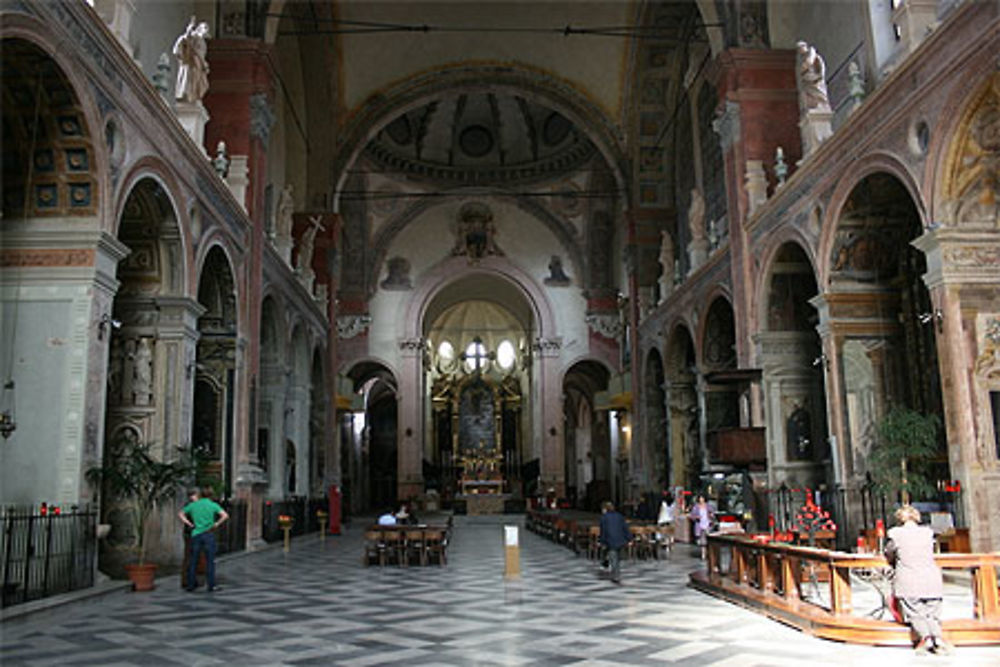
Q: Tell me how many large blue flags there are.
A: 0